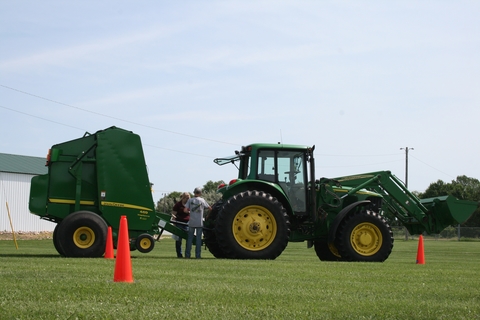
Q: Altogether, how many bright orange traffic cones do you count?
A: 3